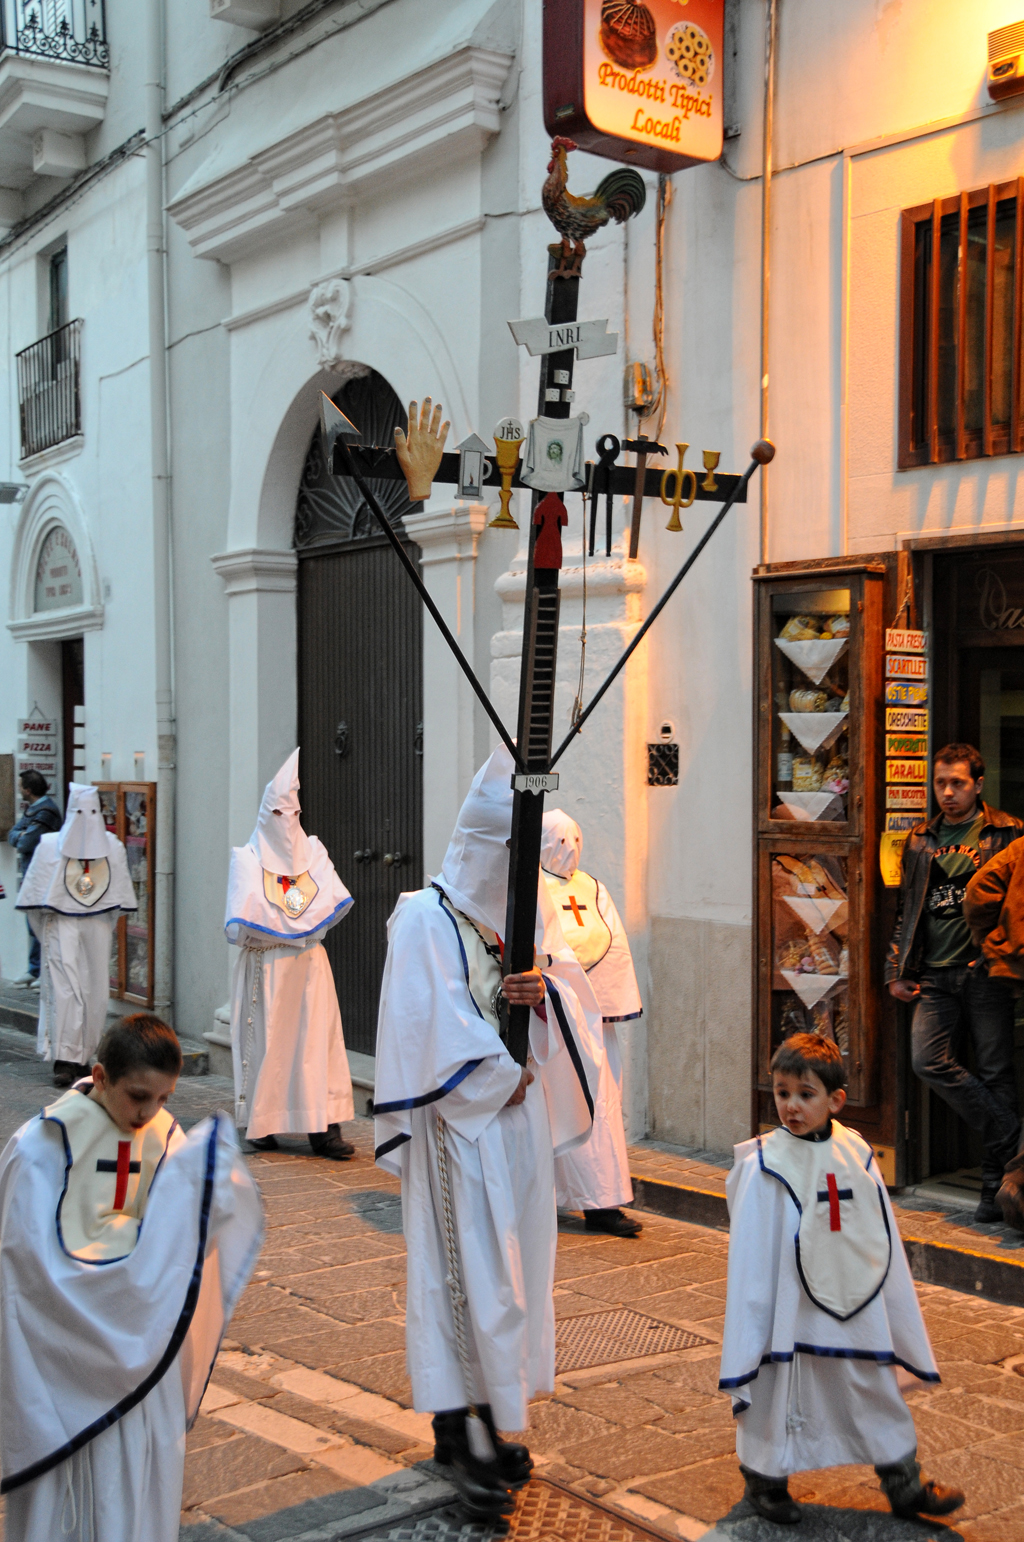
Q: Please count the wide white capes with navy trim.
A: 6